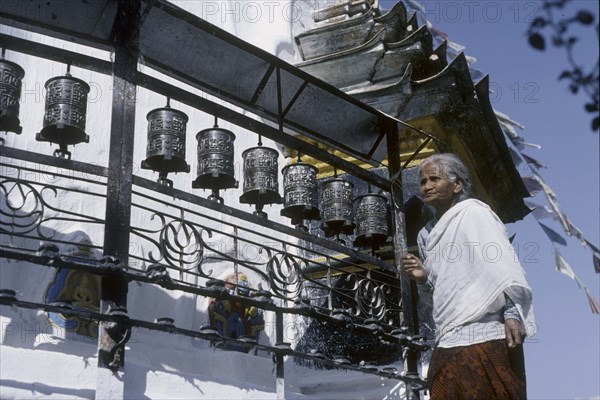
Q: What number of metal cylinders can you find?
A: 8